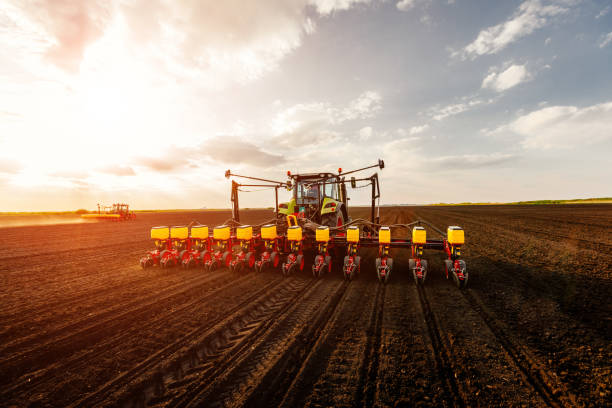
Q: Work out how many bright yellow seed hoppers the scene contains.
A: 12